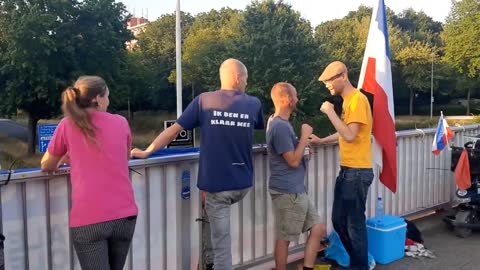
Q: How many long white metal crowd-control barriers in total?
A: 1